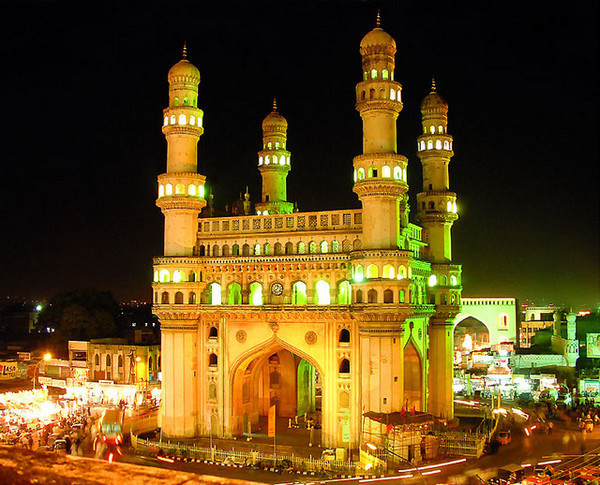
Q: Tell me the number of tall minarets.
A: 4